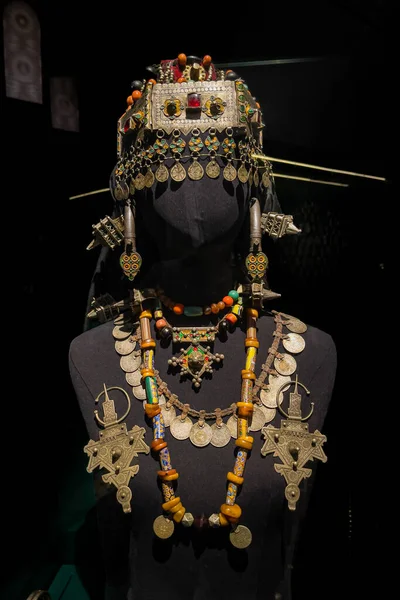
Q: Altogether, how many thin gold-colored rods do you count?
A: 3